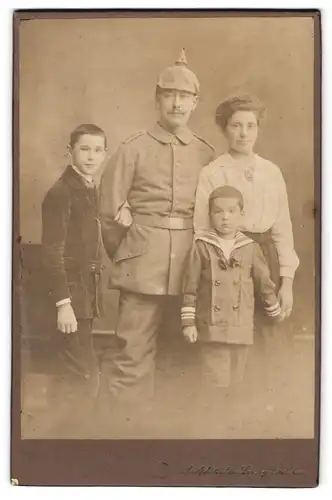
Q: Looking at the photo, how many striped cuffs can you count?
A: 2